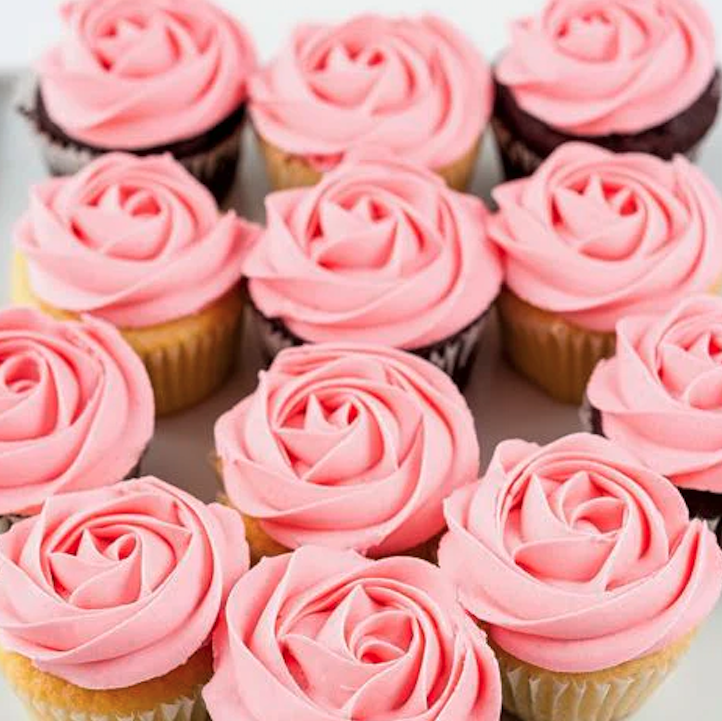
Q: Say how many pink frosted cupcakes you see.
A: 12